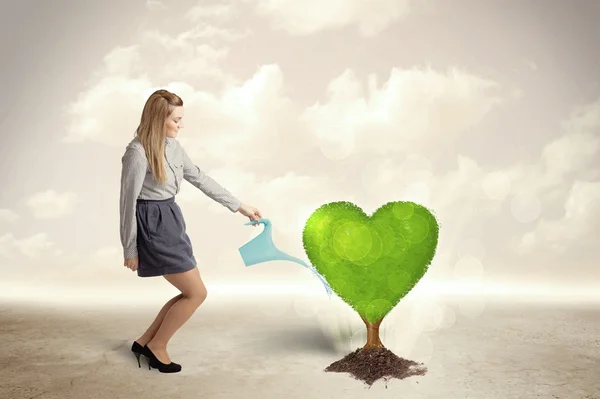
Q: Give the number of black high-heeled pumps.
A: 2